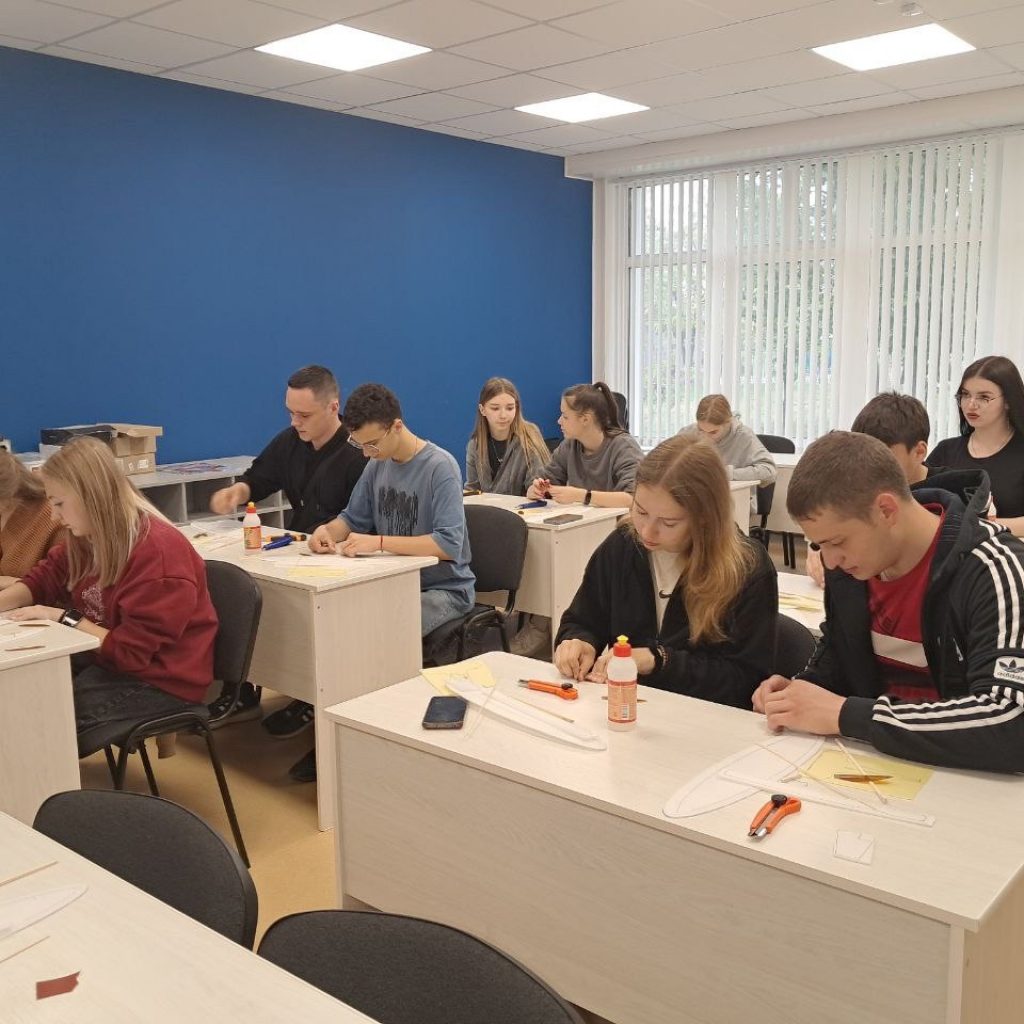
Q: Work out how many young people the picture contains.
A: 11